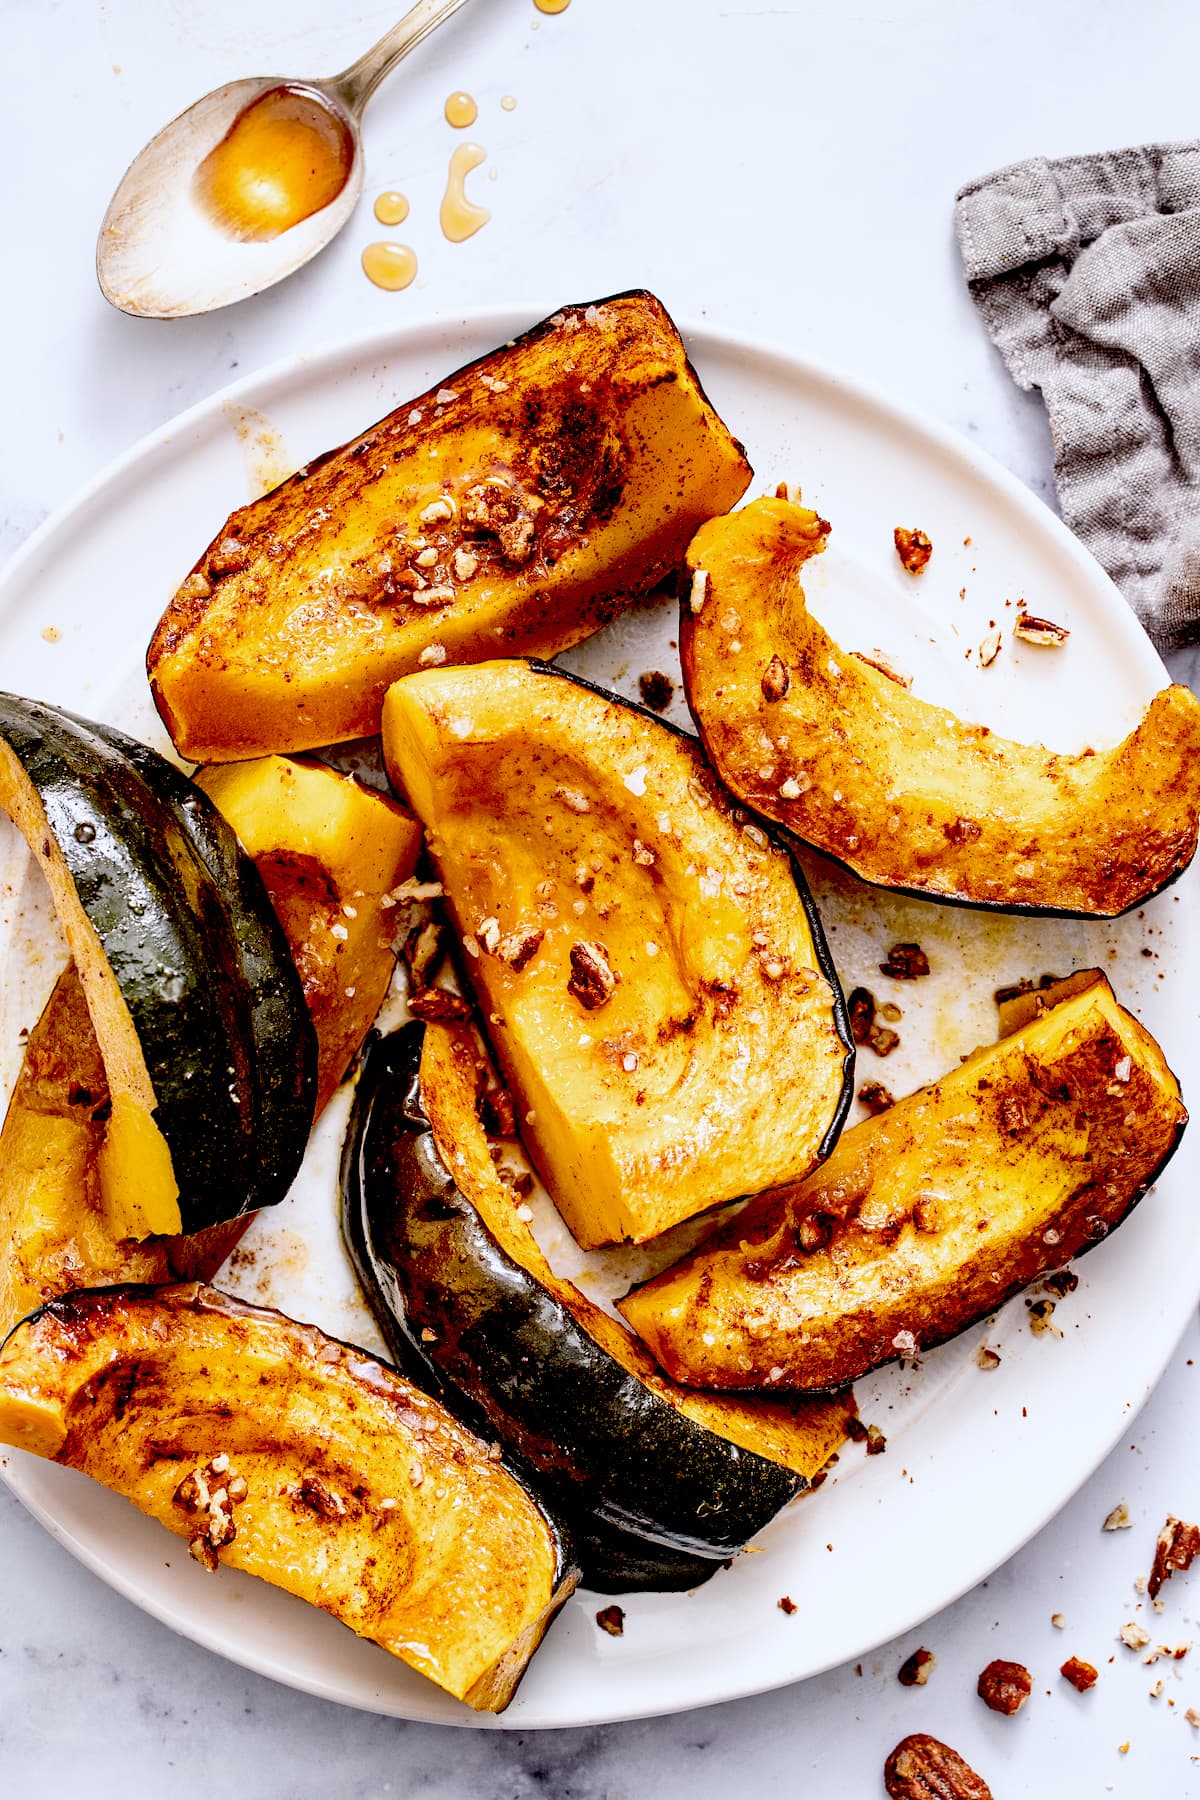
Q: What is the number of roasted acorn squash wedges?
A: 8